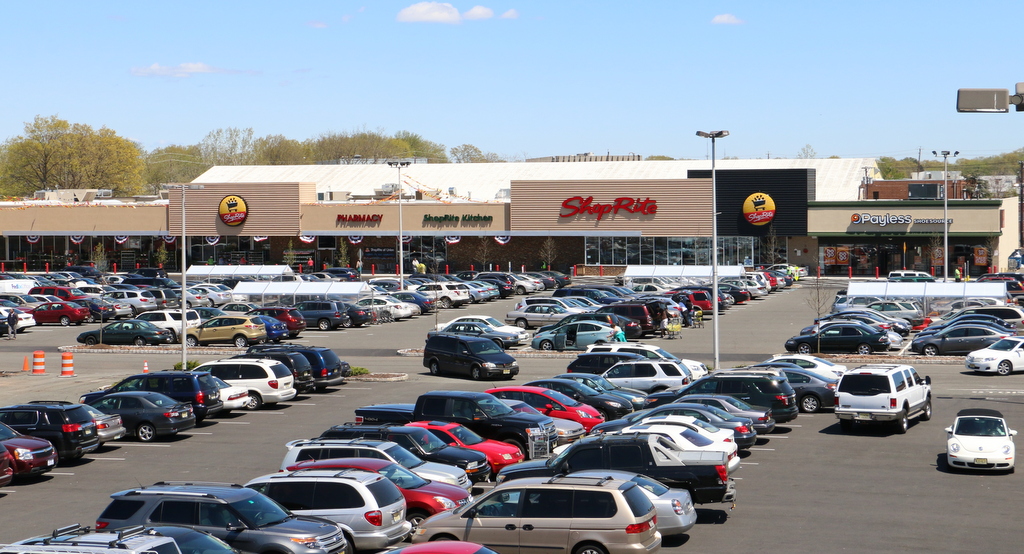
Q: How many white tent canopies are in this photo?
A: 4